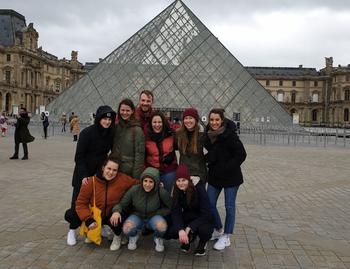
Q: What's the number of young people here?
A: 9